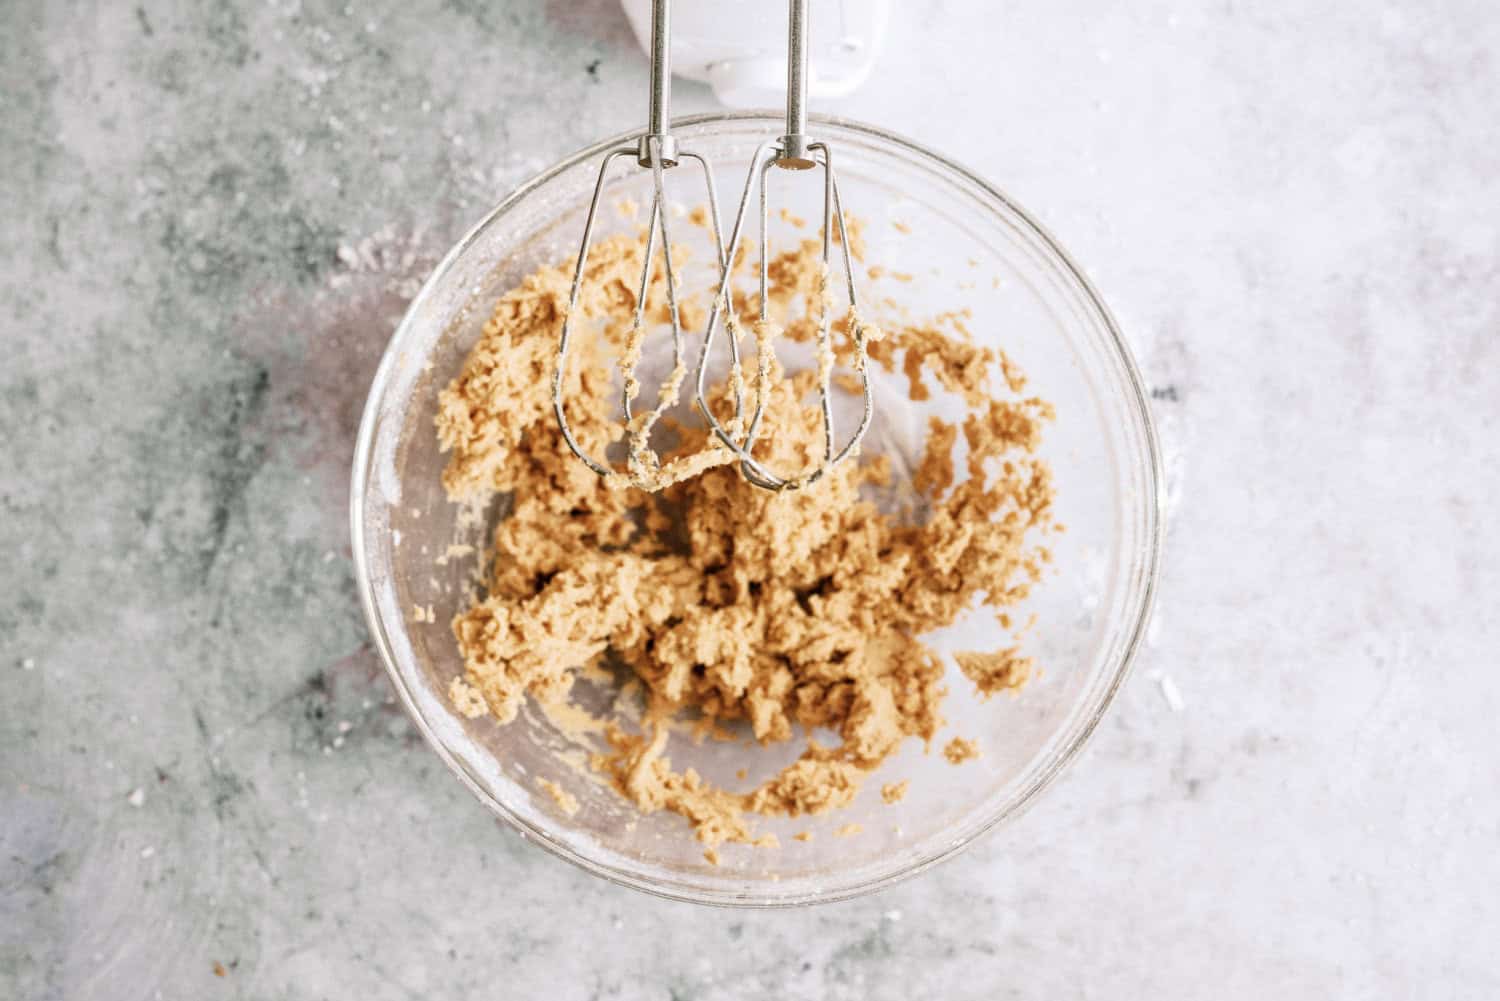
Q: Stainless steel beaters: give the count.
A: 2